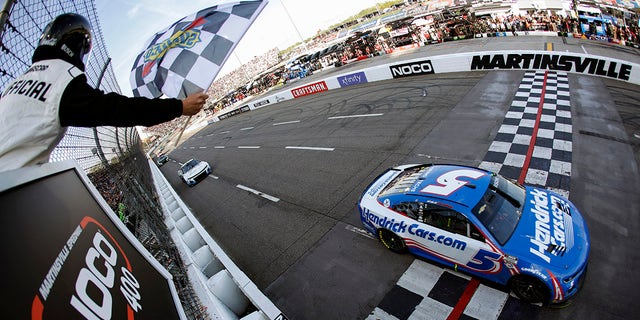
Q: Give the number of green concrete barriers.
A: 0